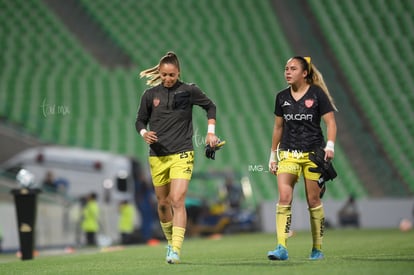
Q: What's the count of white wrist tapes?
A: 4